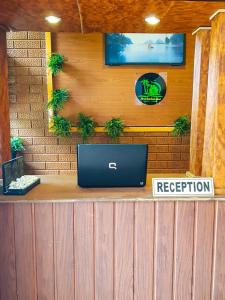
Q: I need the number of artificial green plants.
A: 7